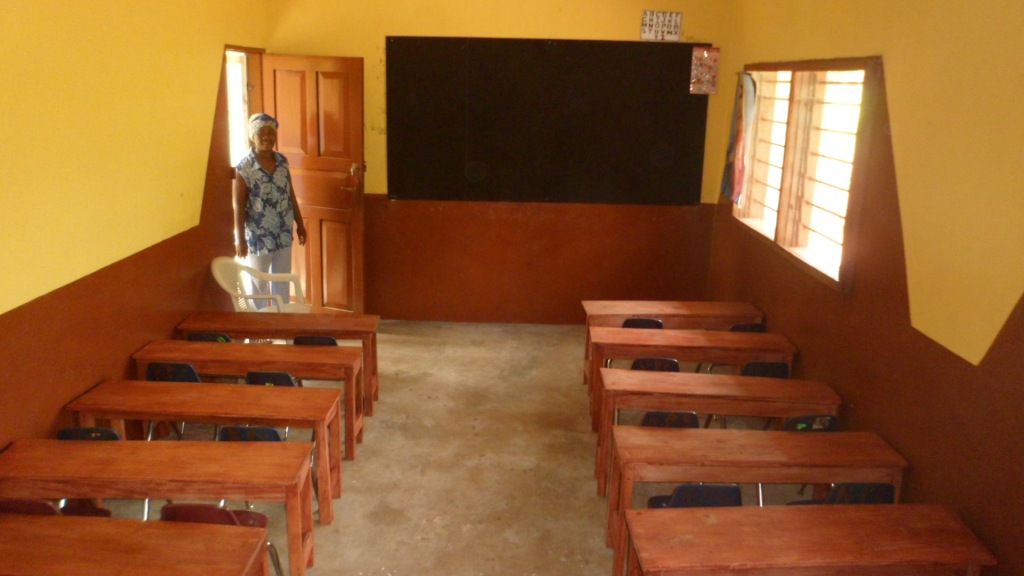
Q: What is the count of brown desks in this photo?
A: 10